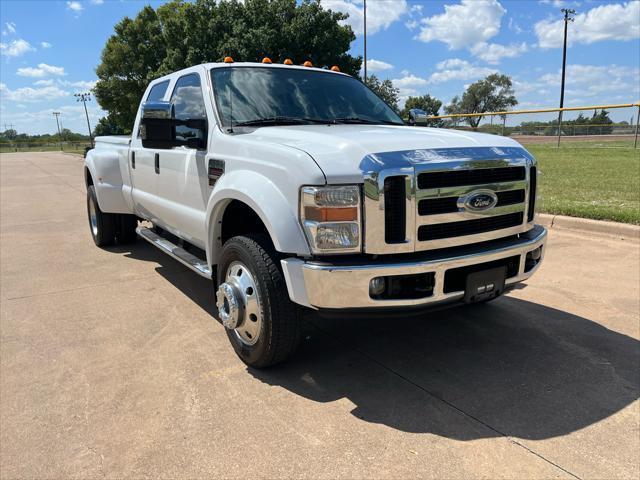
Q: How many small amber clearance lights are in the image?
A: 5